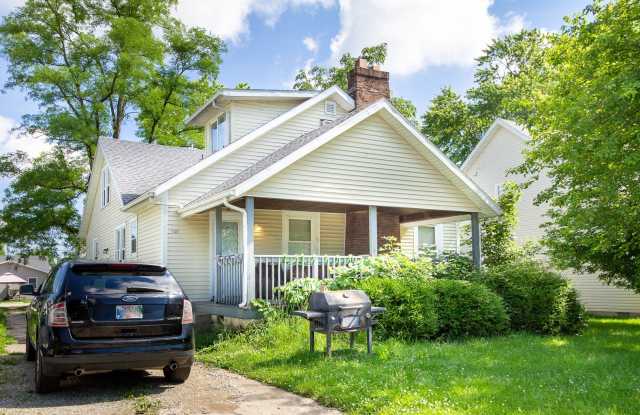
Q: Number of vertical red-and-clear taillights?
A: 2